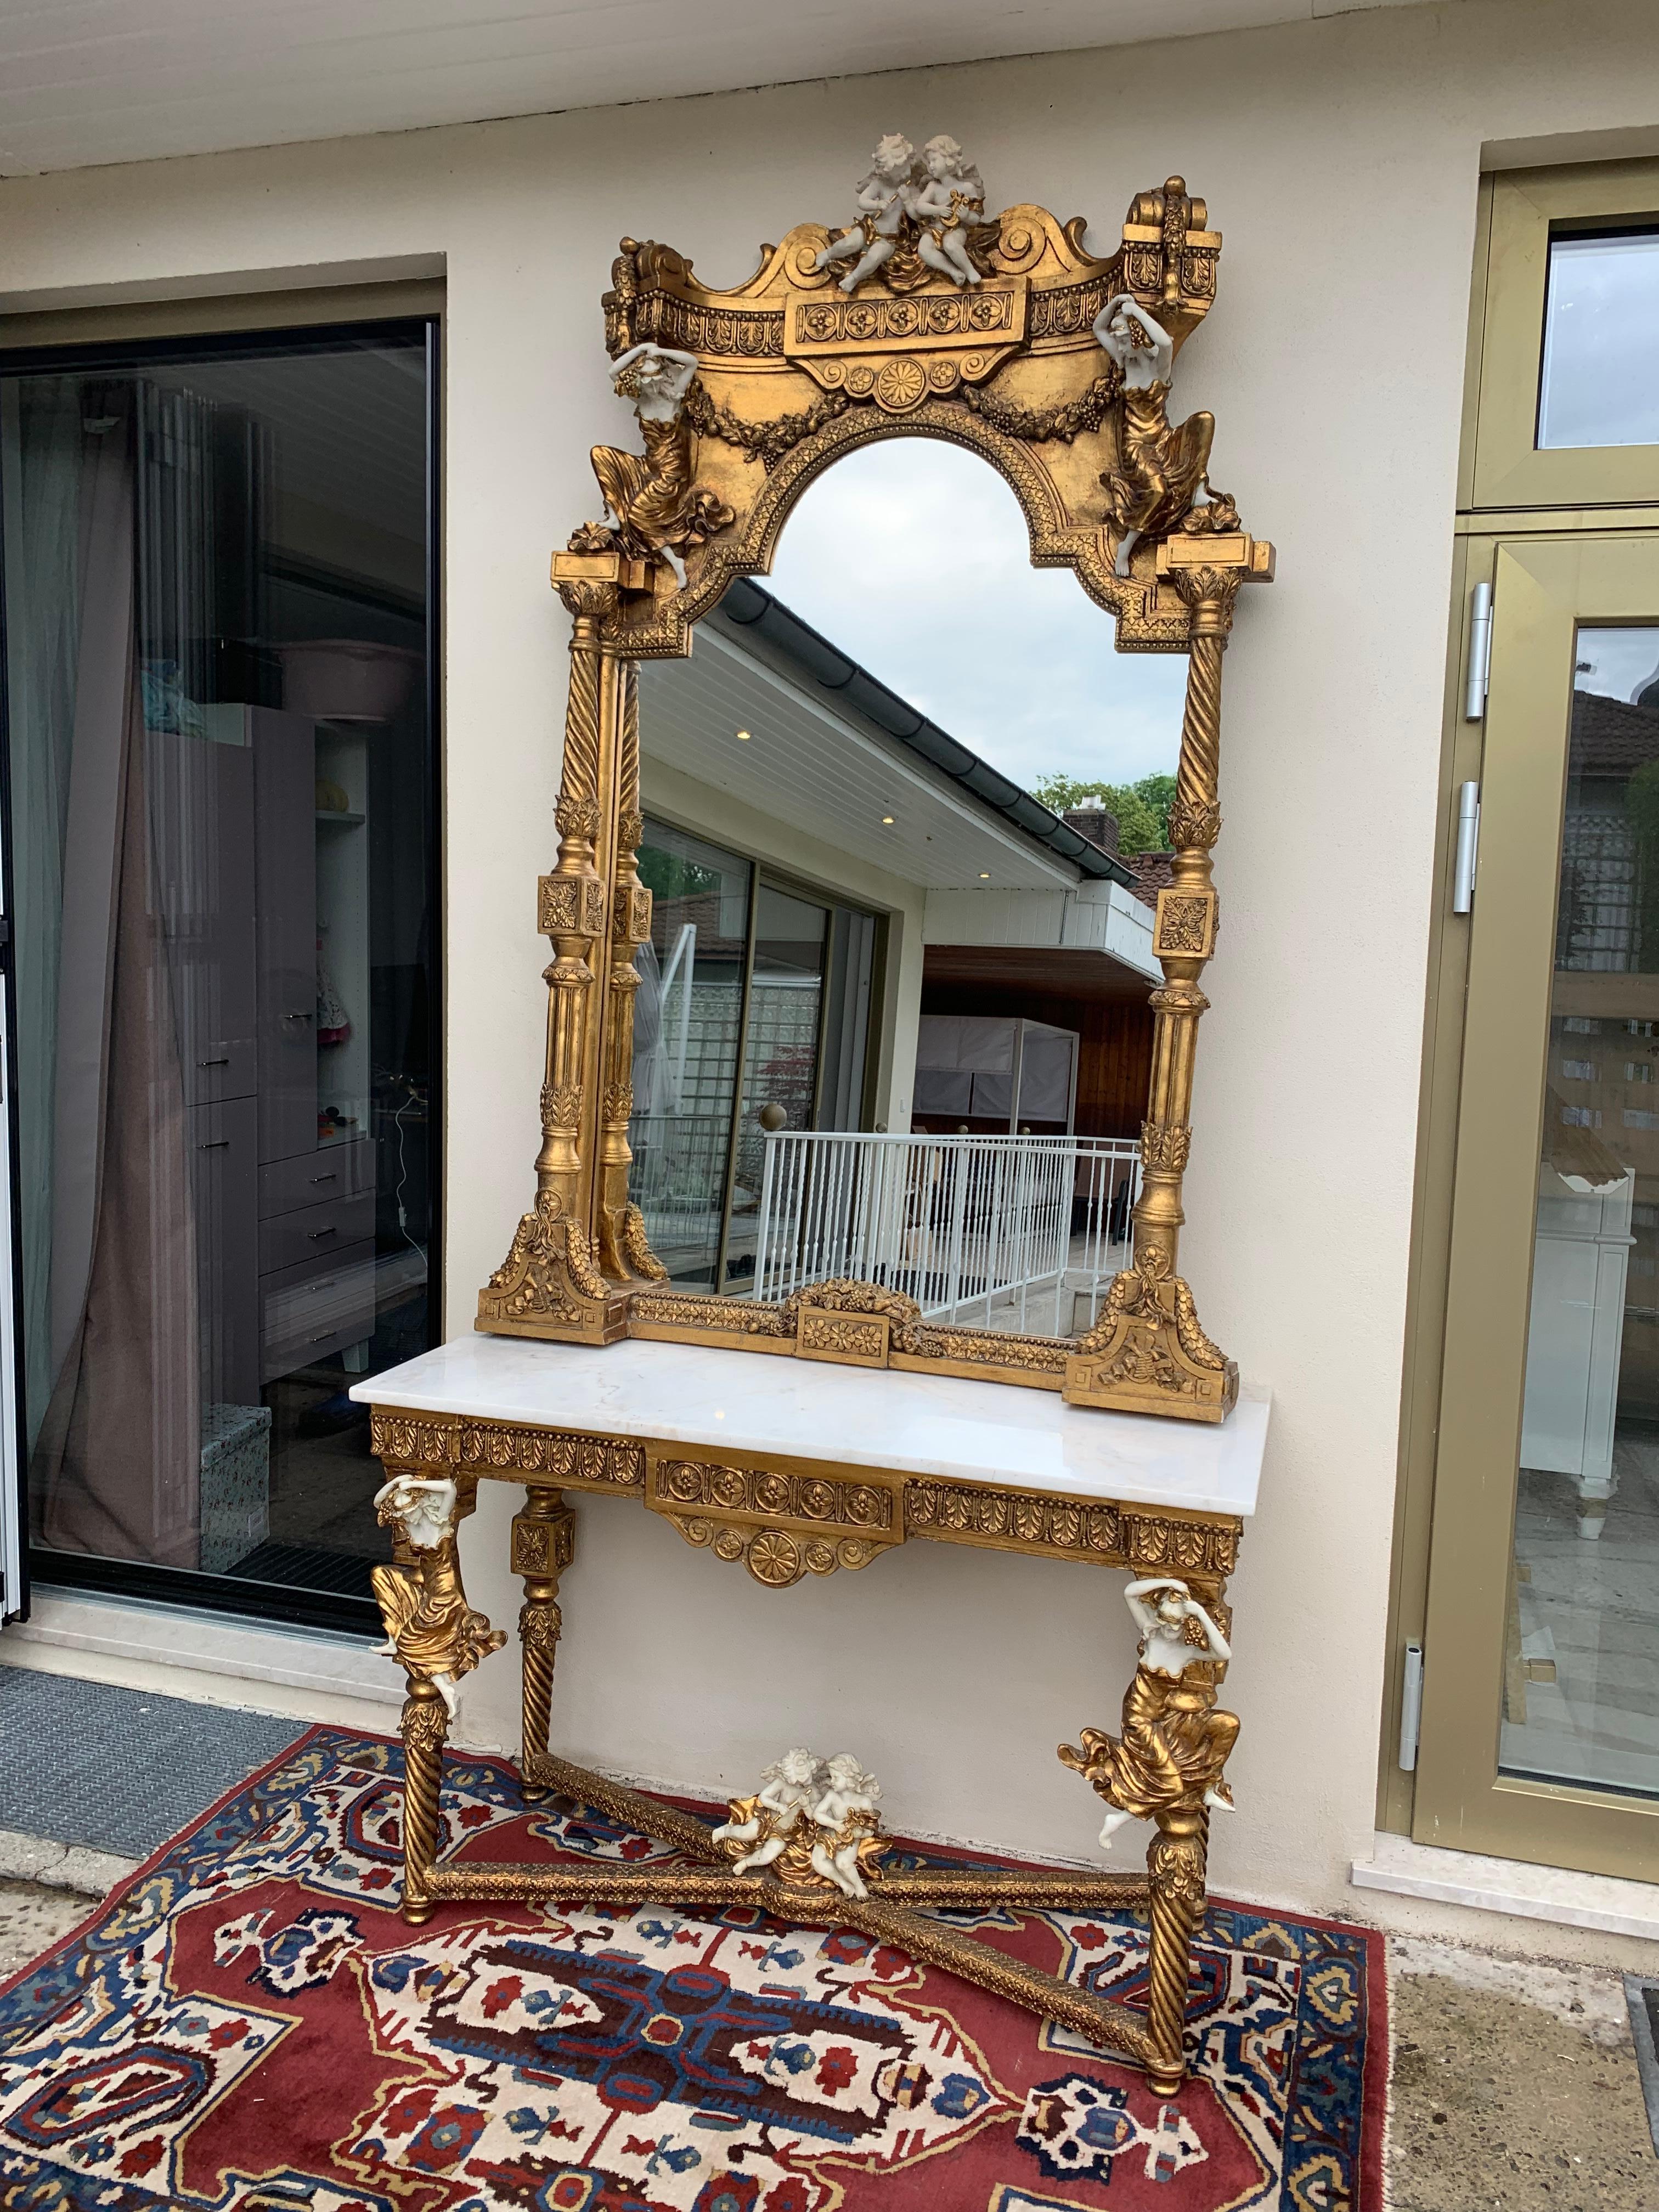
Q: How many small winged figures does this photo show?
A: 4